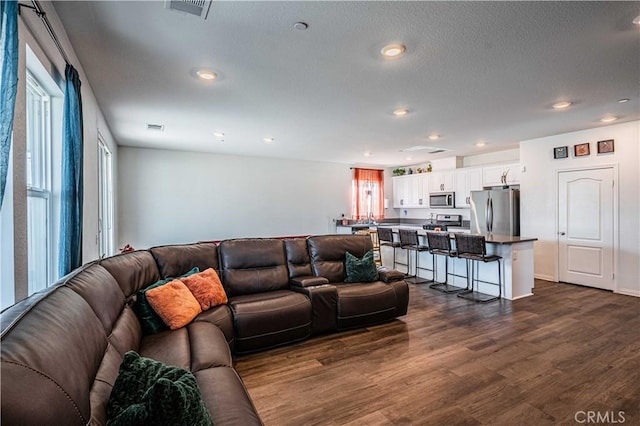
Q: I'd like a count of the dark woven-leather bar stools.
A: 4